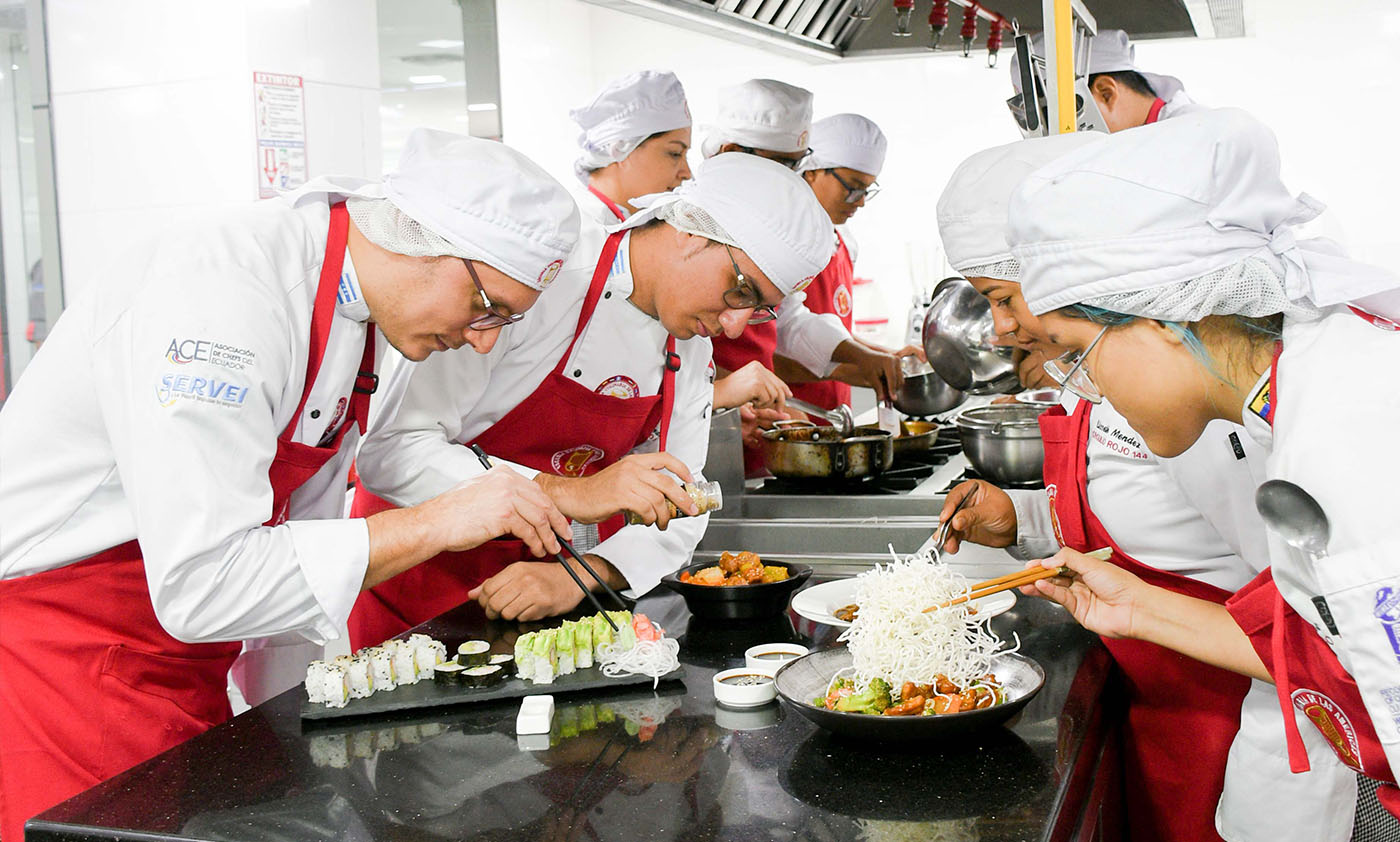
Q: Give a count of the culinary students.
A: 8